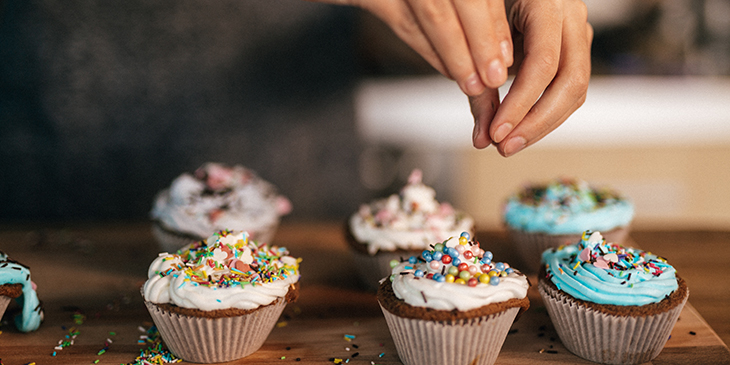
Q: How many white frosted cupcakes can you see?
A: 4